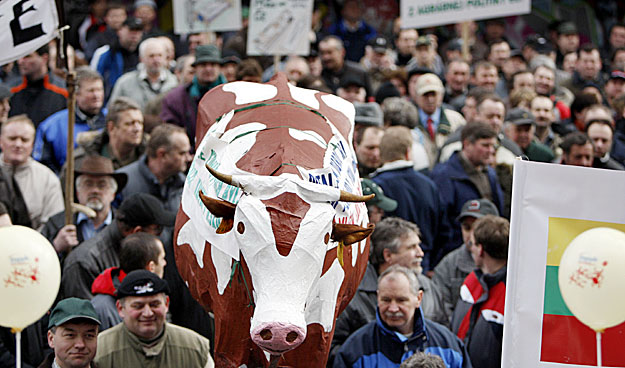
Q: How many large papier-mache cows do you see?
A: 1